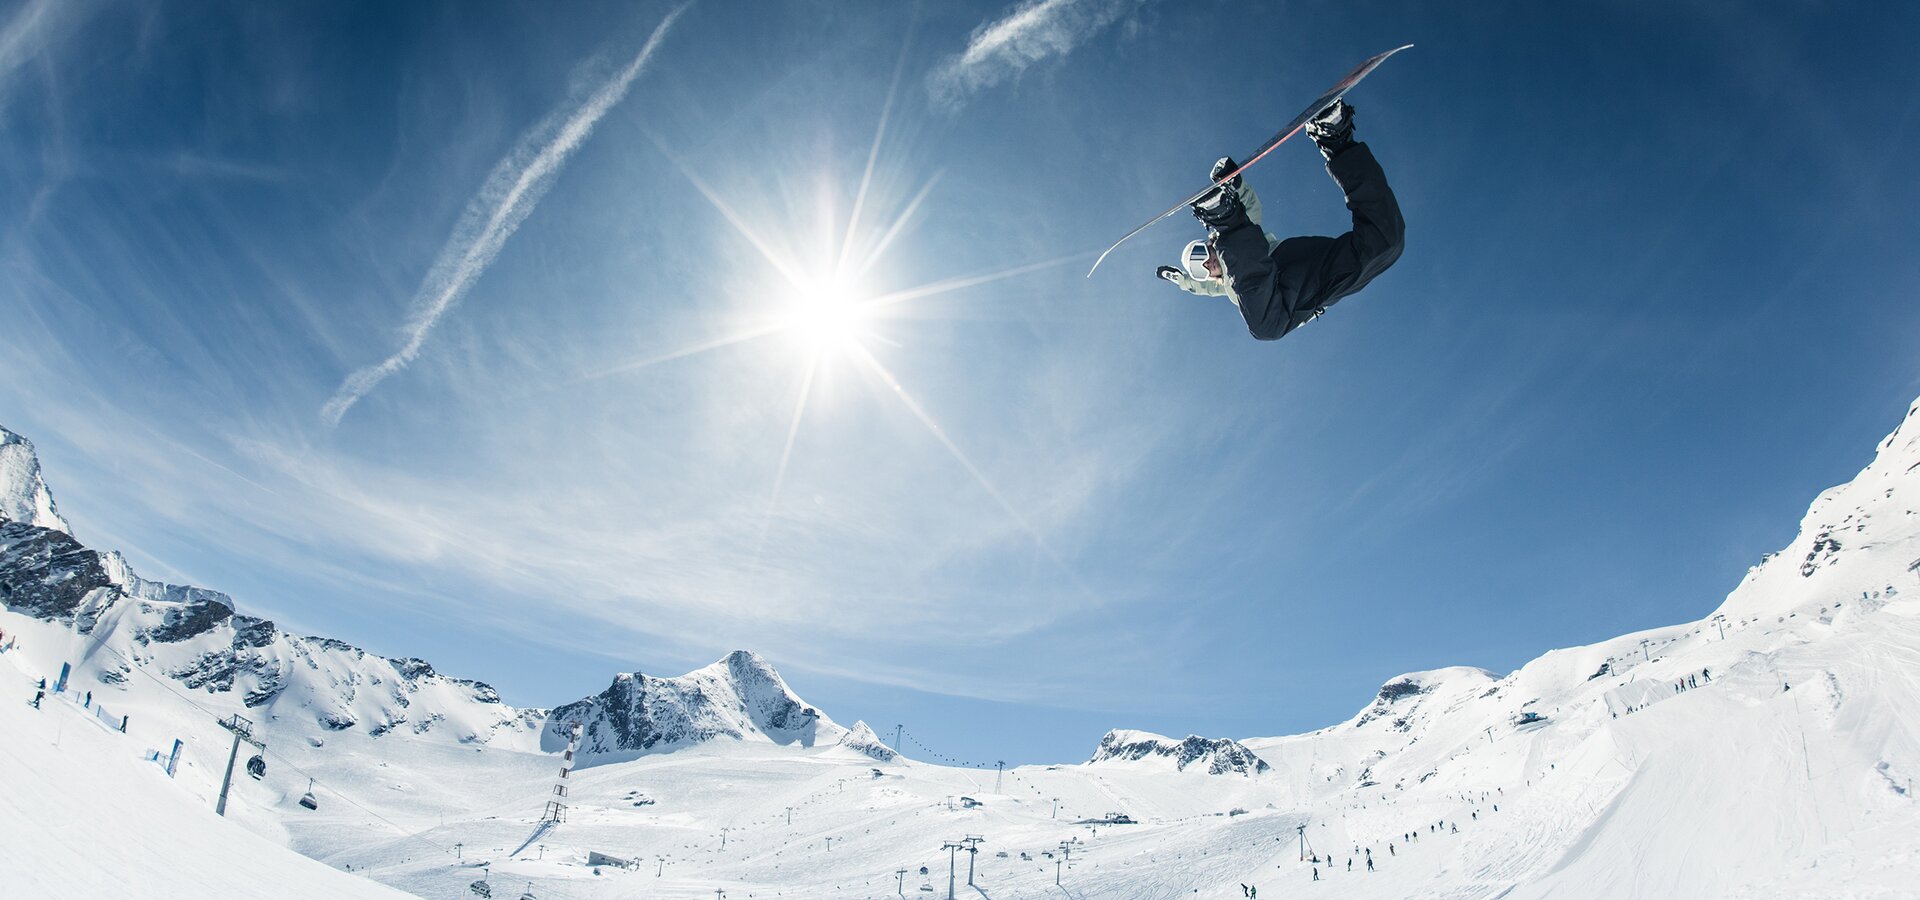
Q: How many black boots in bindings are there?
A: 2